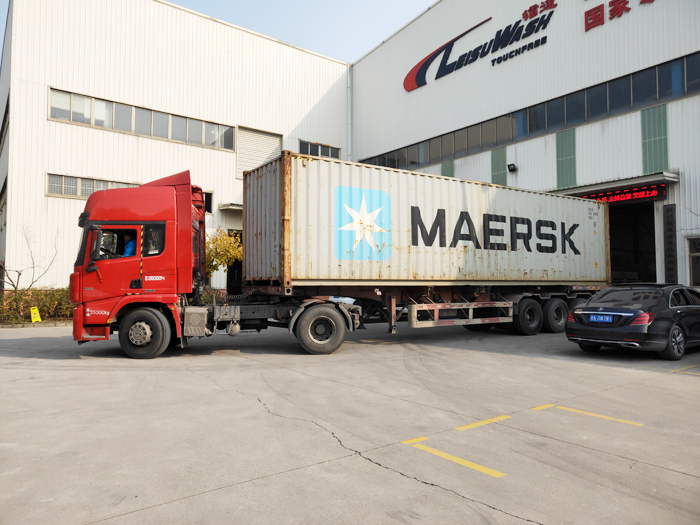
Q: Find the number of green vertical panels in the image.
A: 4